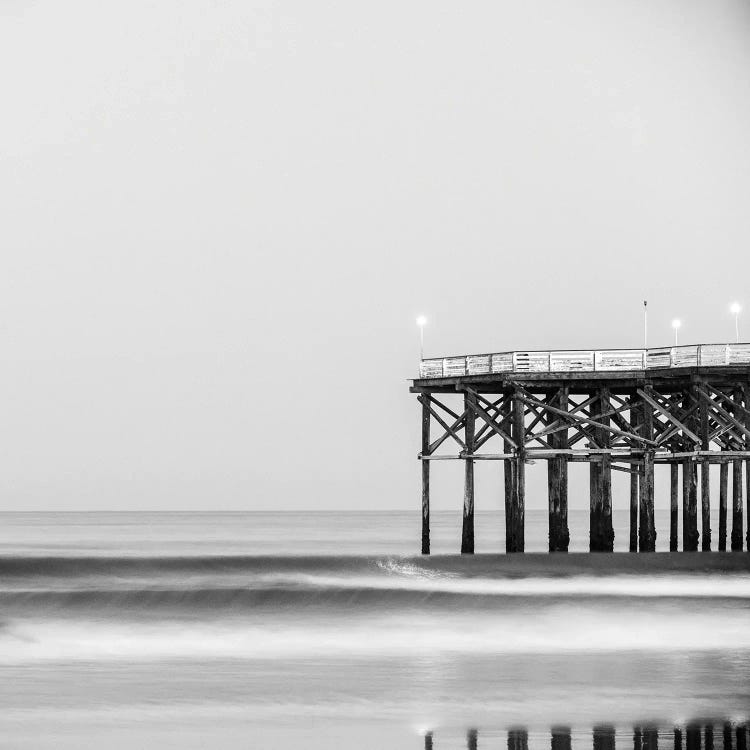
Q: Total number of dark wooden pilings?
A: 13